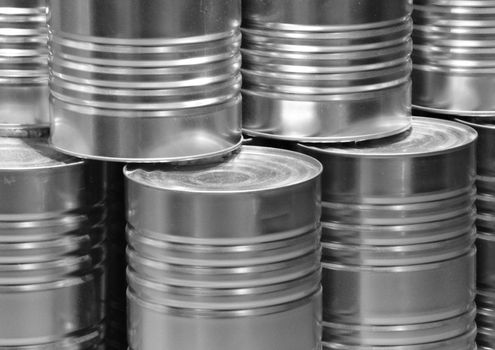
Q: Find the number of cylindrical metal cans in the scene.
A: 8